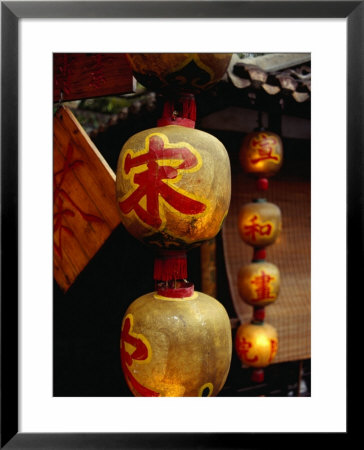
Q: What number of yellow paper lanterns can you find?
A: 7